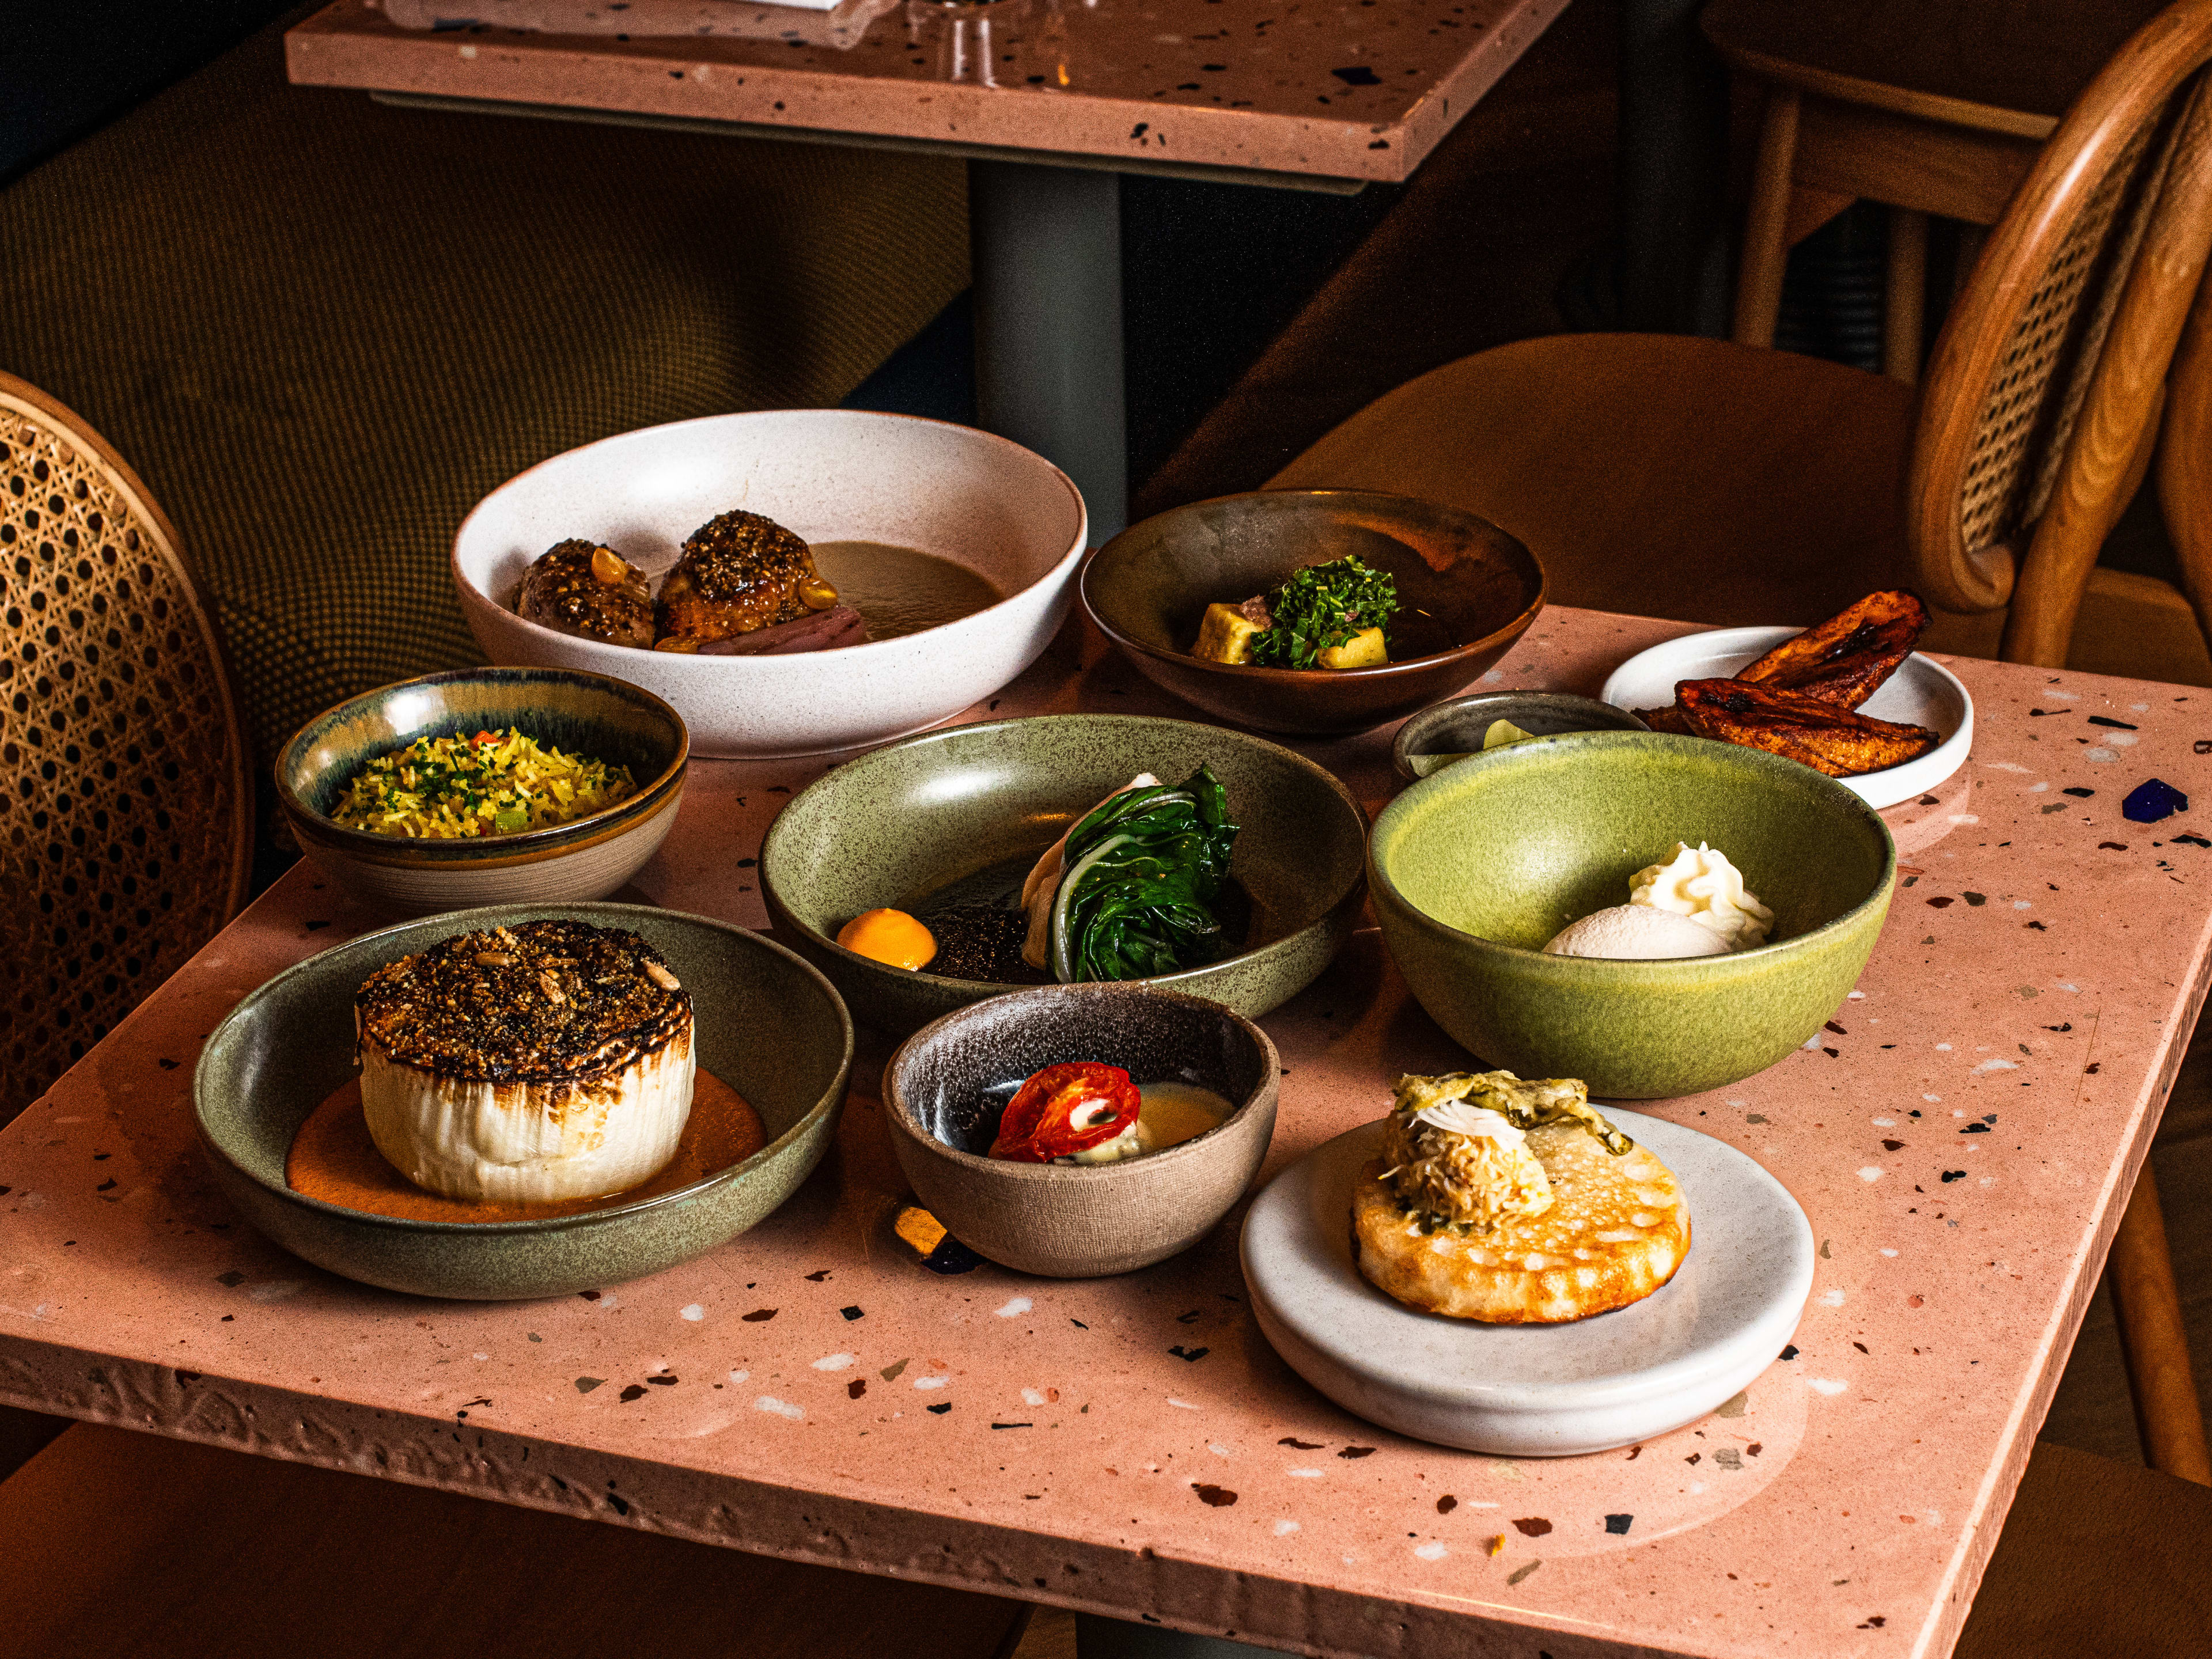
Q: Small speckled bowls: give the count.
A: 1